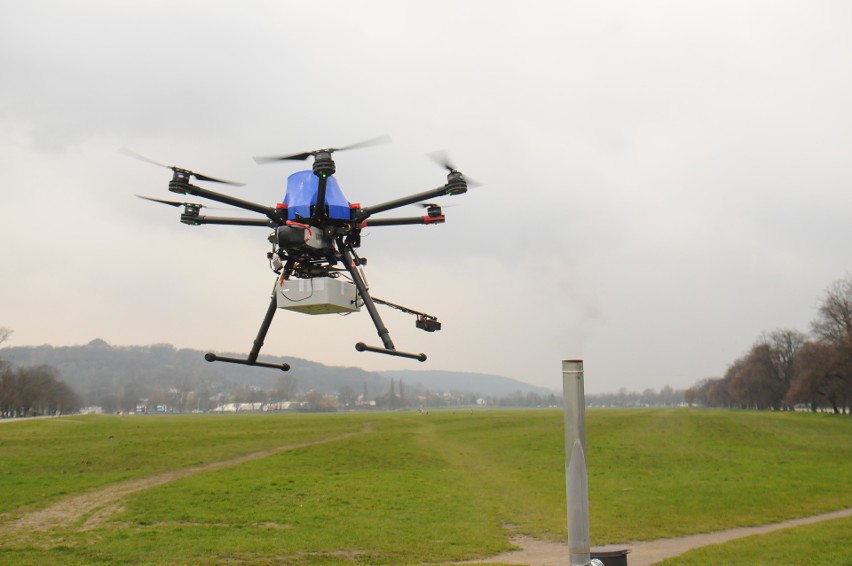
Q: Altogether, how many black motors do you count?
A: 5